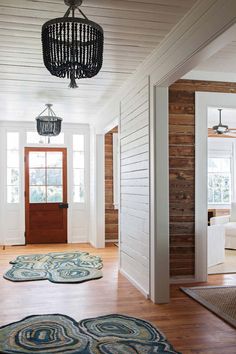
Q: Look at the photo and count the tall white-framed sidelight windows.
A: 2